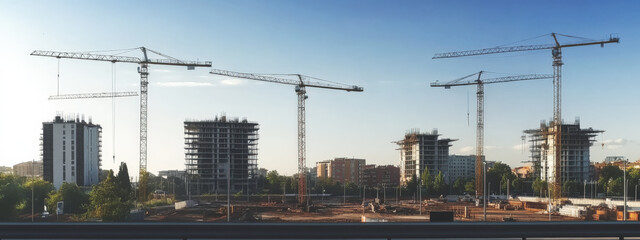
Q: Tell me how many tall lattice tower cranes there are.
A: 4